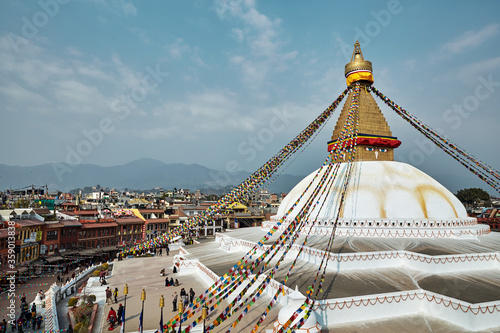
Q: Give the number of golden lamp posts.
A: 5